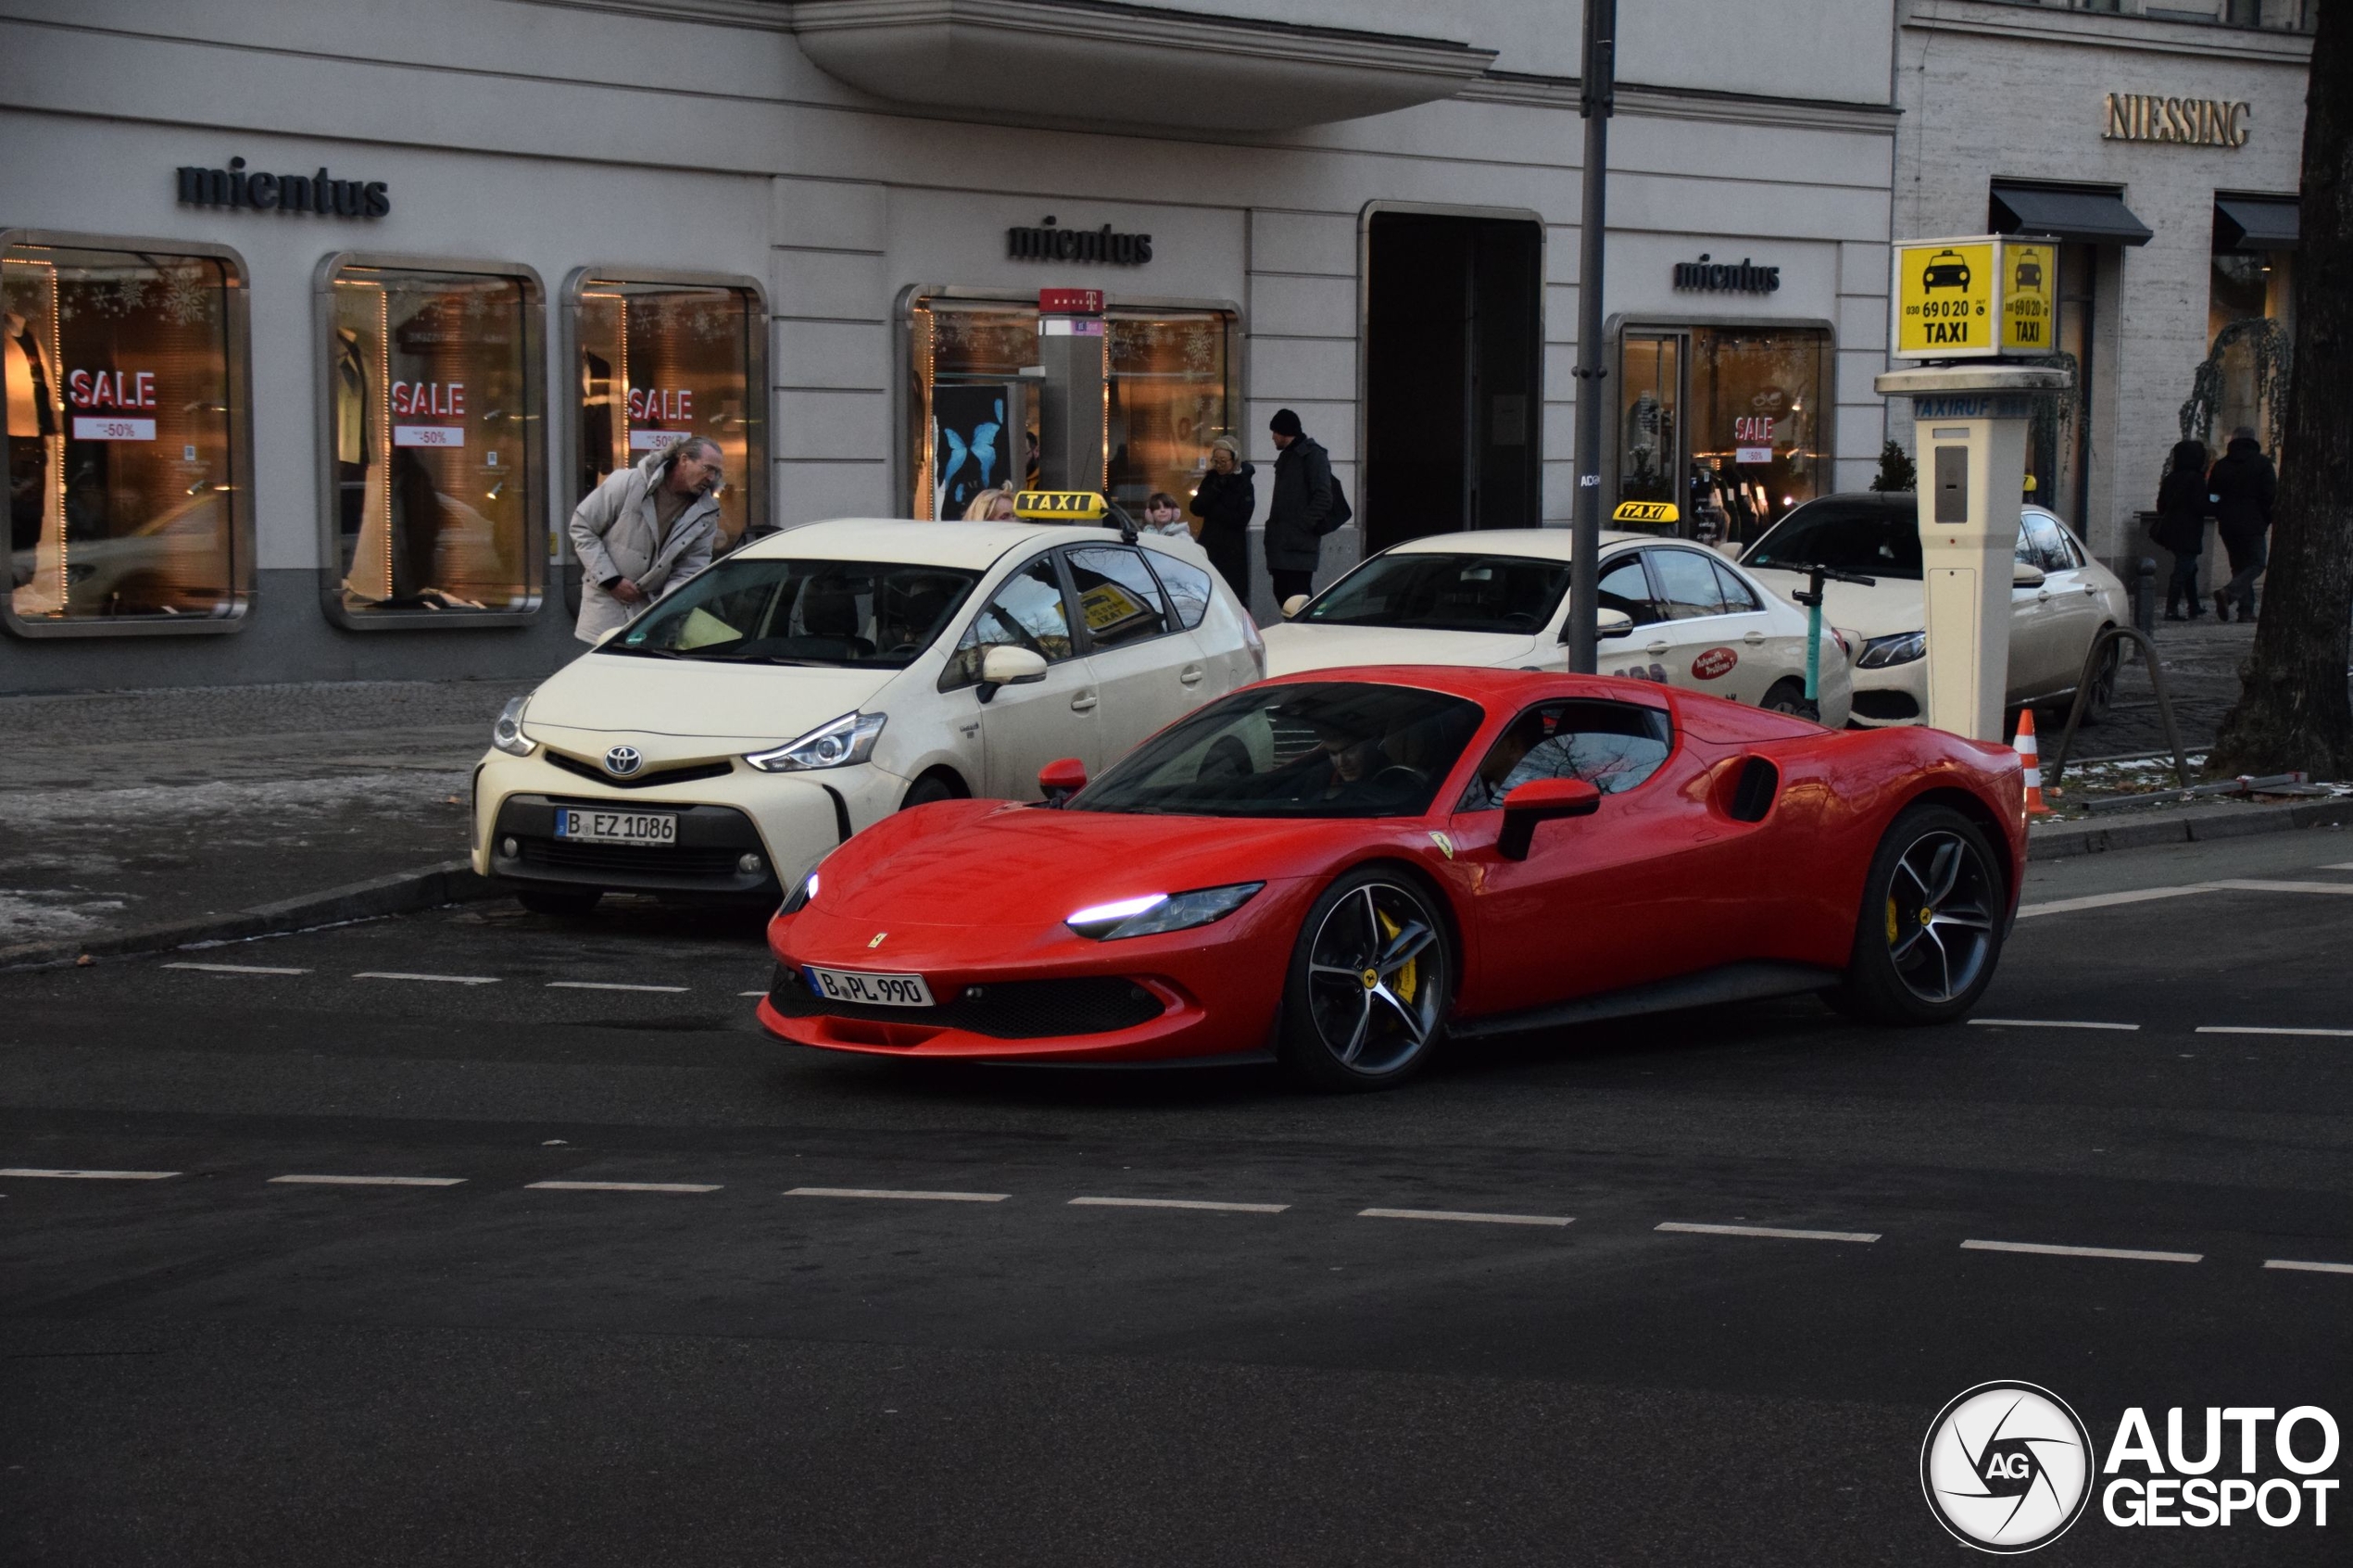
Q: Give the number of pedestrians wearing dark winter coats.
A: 4